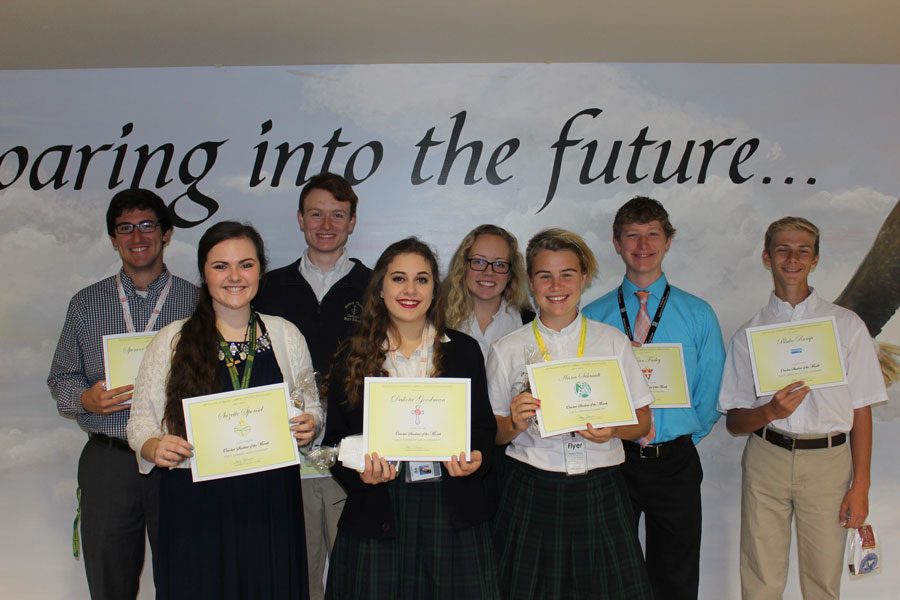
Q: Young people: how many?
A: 8